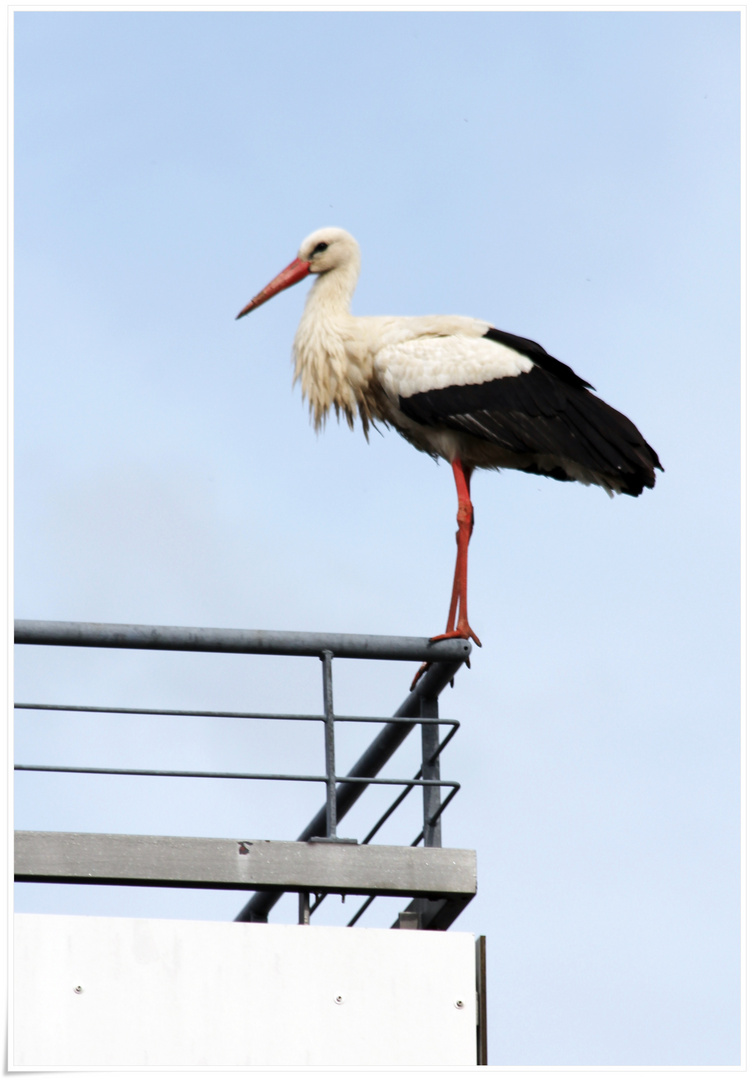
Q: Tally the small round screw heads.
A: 3